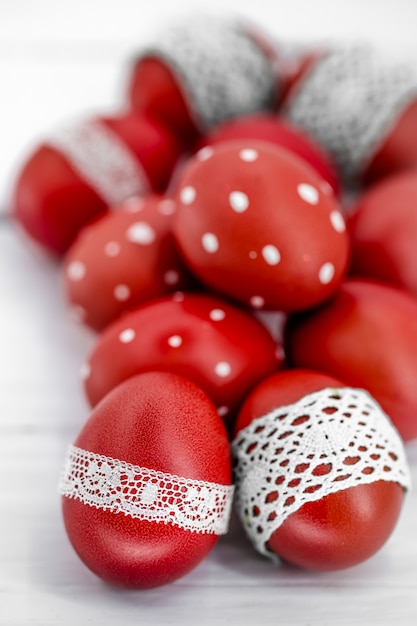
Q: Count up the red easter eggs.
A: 11